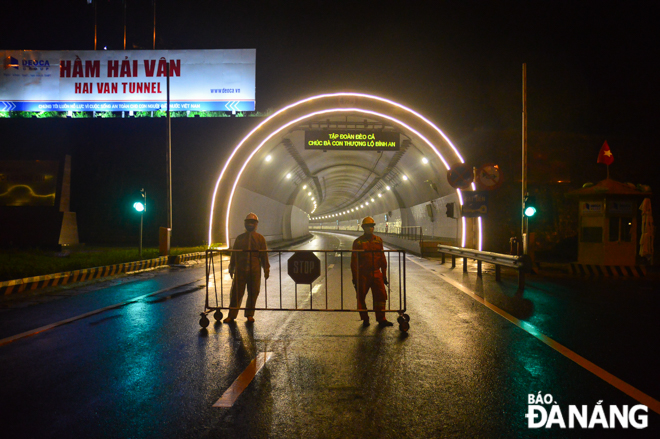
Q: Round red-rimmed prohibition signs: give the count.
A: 2